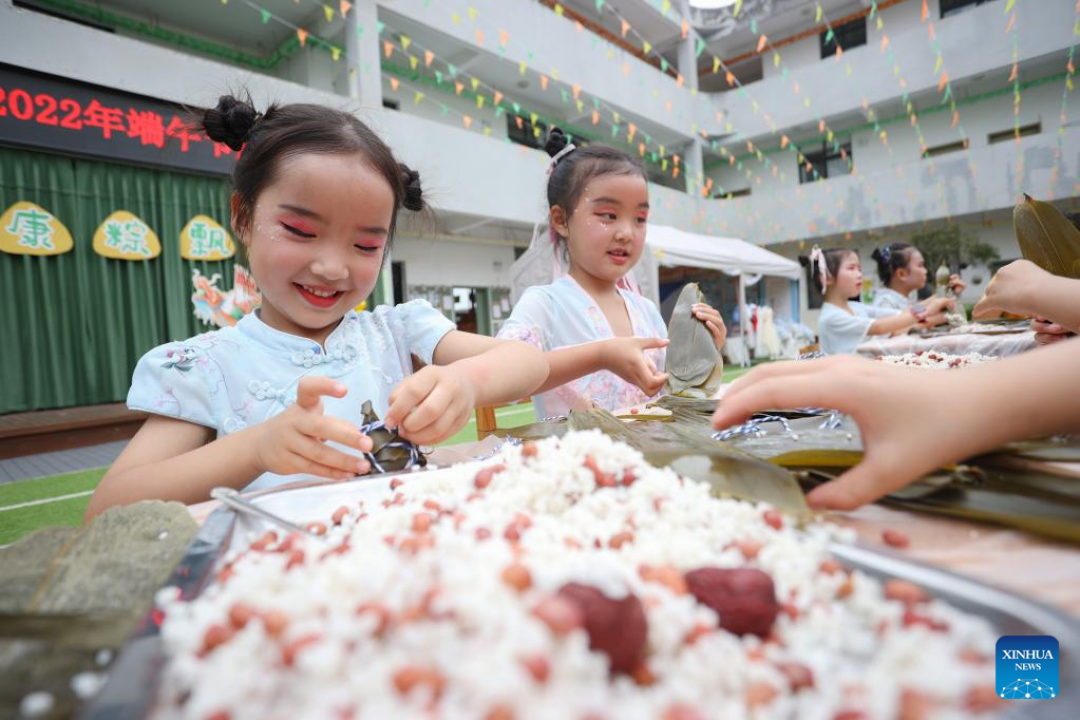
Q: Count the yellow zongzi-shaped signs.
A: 3